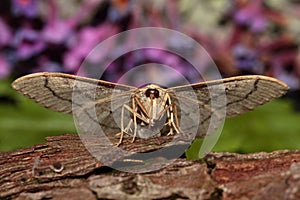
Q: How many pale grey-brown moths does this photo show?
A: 1